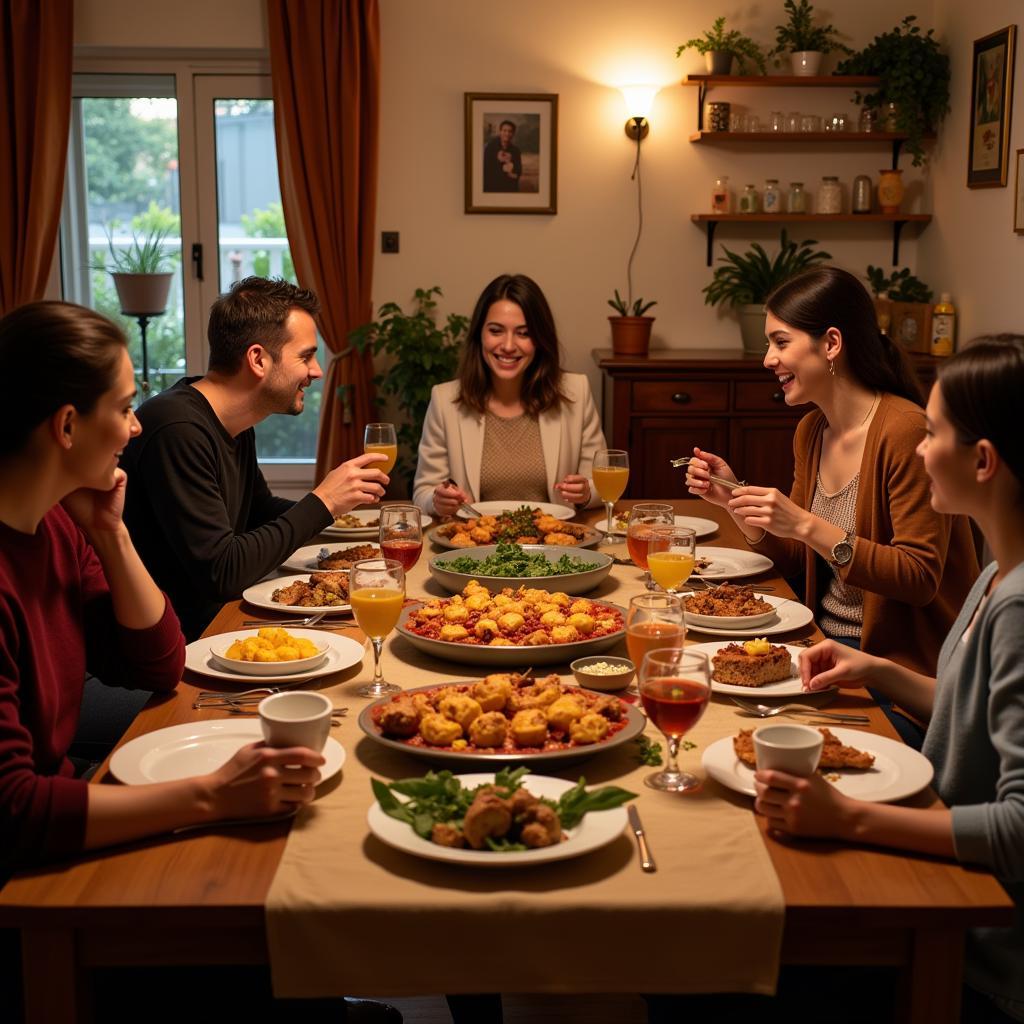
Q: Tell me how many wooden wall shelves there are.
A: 3